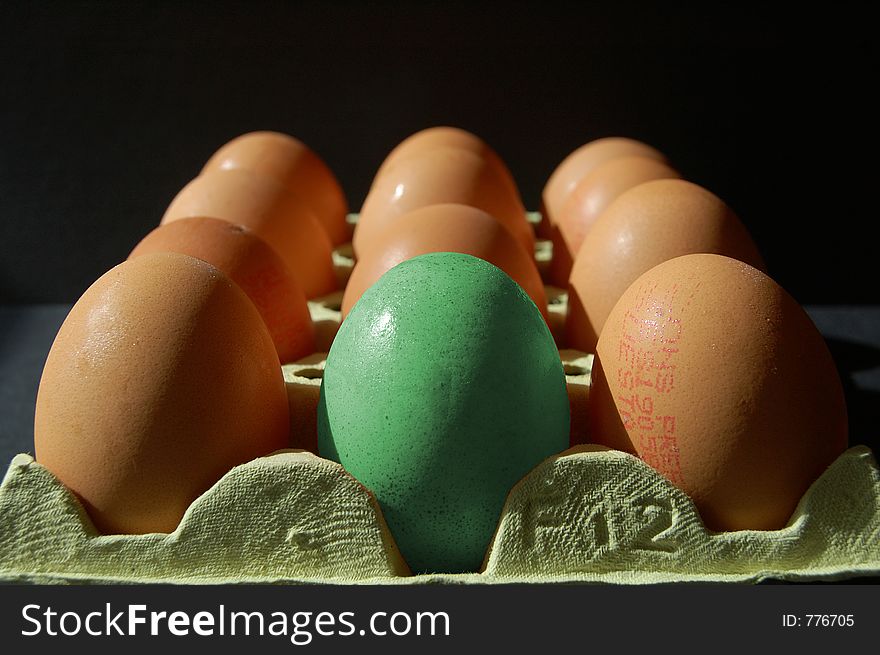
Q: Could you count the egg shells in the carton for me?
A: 12